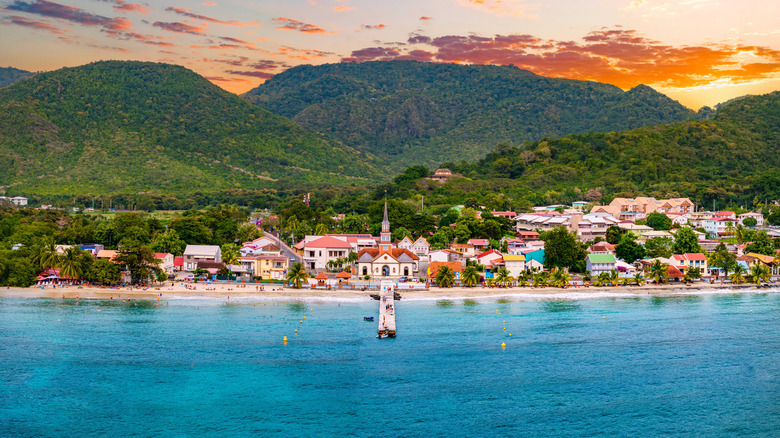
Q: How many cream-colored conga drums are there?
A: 0